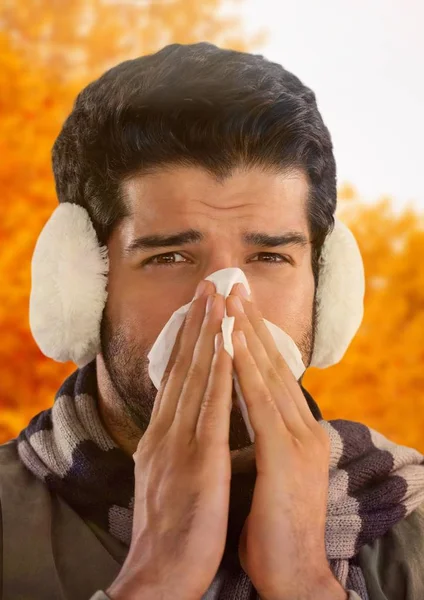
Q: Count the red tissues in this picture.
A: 0